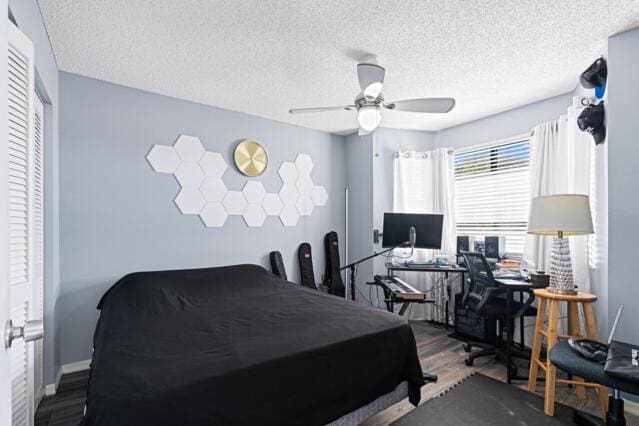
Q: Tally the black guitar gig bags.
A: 3